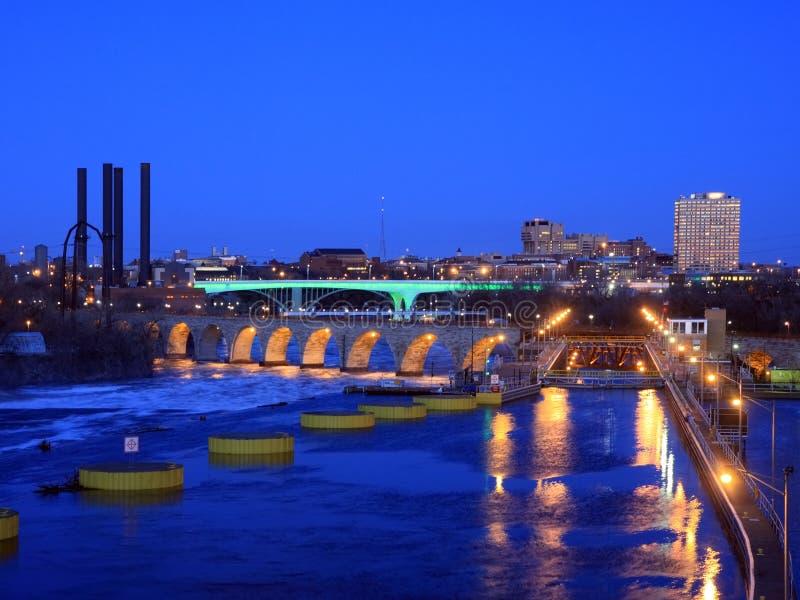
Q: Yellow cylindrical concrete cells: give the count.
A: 6